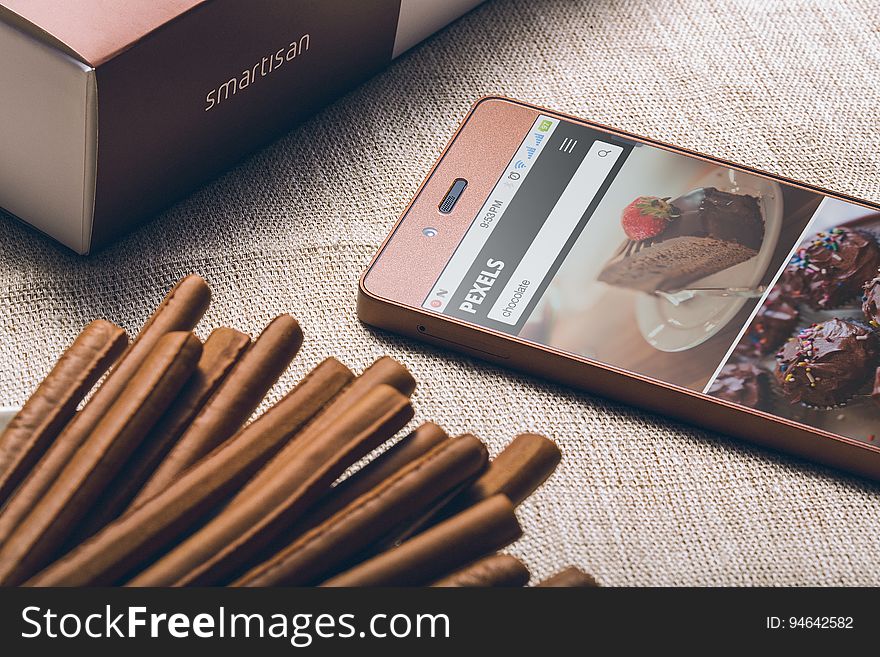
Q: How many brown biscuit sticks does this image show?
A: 14